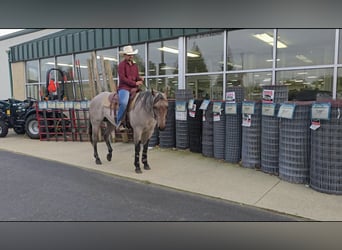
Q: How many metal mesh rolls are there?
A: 11